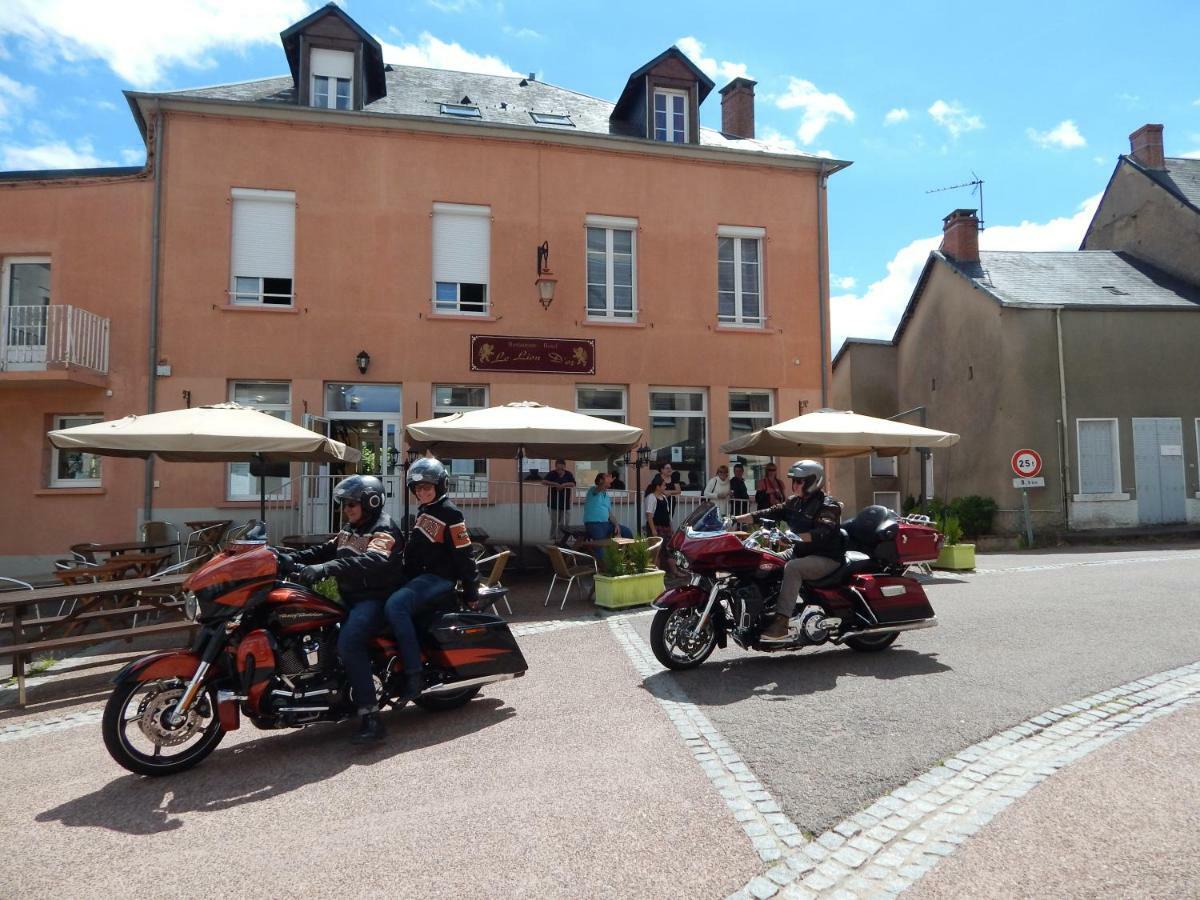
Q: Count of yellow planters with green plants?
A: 2